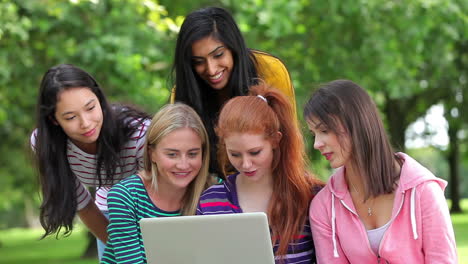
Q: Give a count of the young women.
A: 5